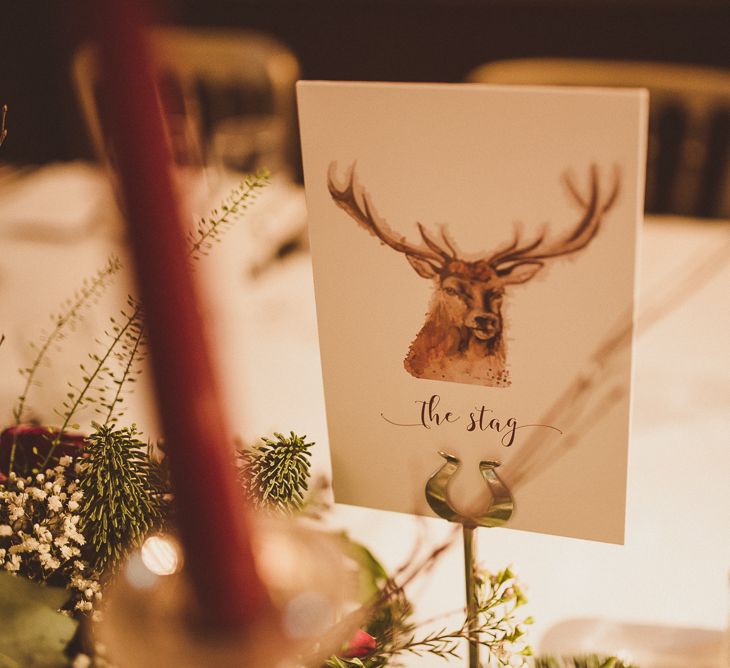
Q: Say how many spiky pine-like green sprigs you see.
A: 2